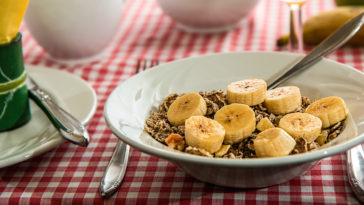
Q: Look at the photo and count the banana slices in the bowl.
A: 8